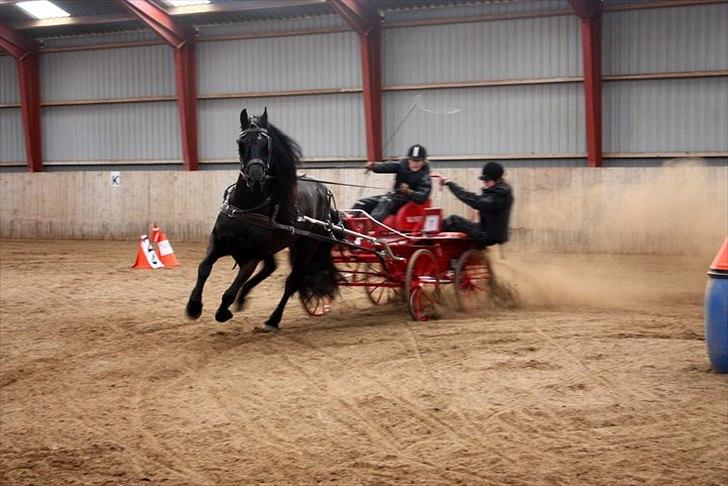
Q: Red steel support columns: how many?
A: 4